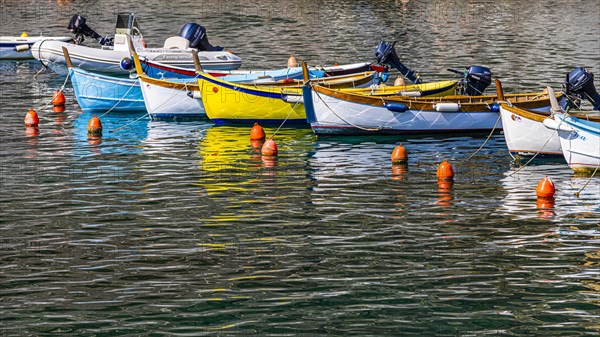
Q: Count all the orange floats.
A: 8